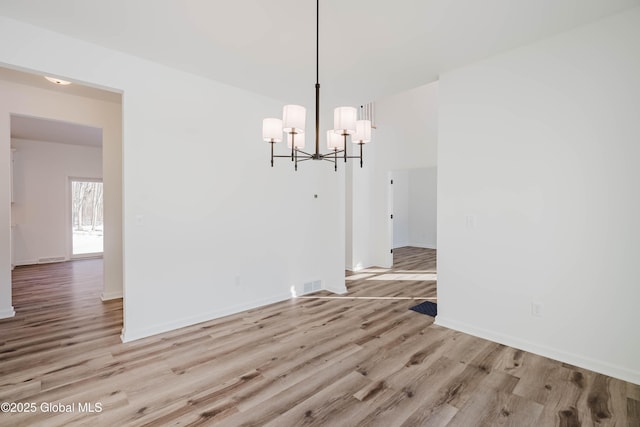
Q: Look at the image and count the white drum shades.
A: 6